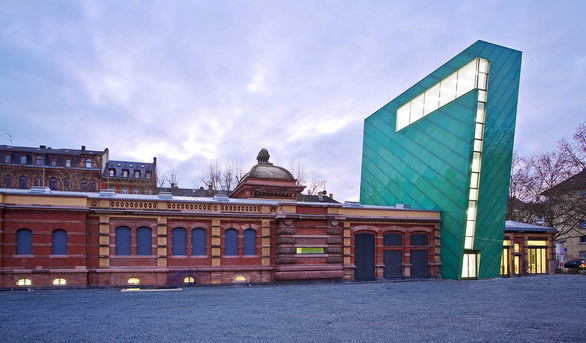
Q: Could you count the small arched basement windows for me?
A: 5